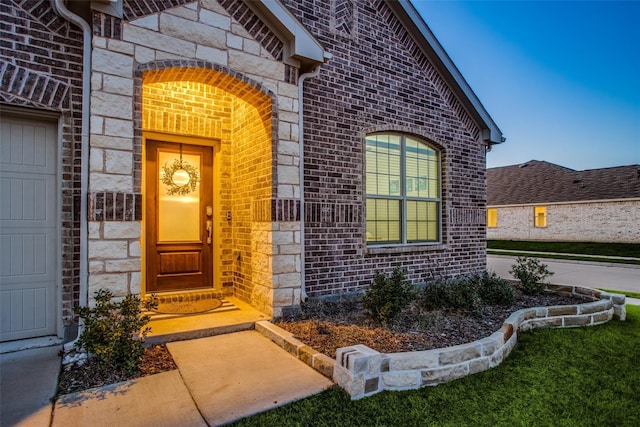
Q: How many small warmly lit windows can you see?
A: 2